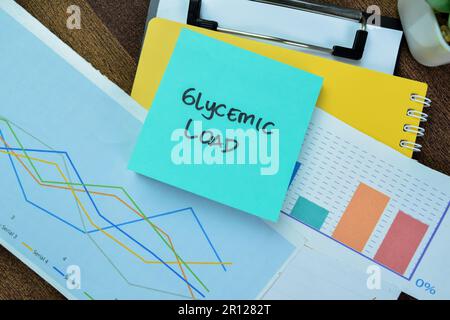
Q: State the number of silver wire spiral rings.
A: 4